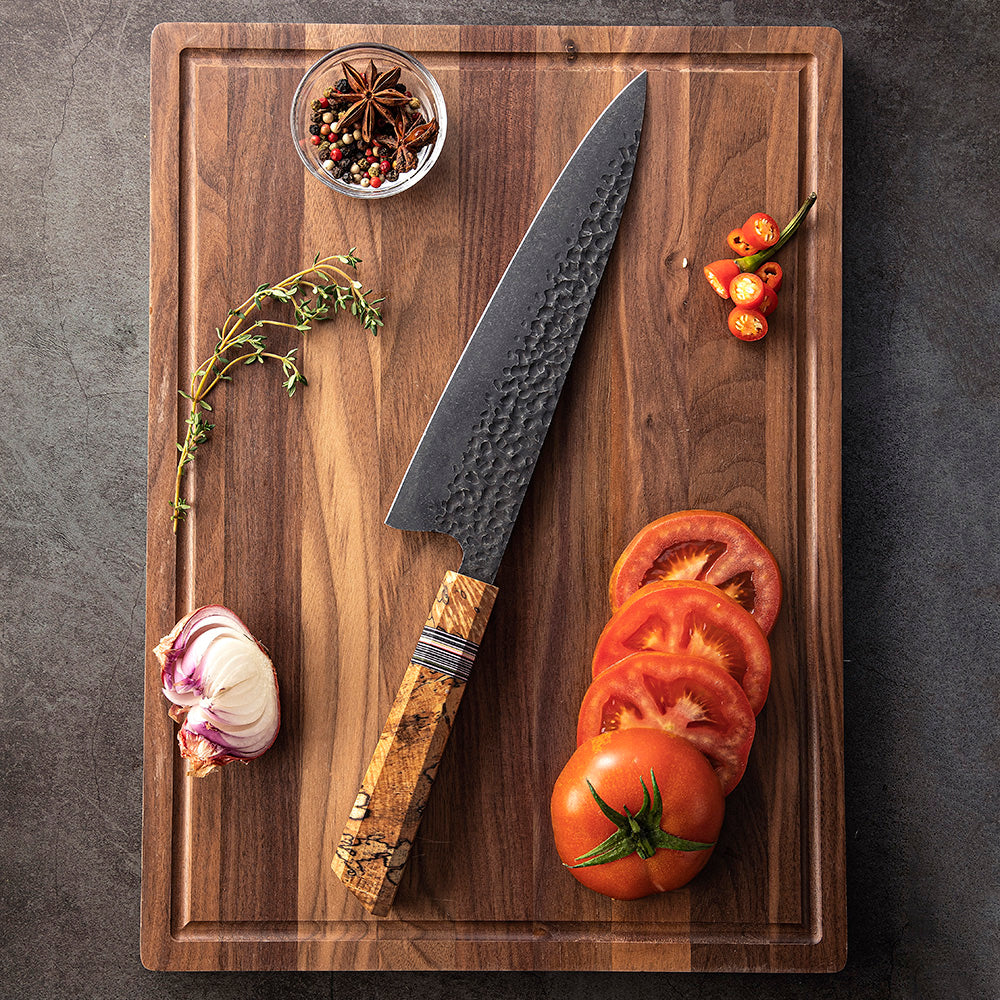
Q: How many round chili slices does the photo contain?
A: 6